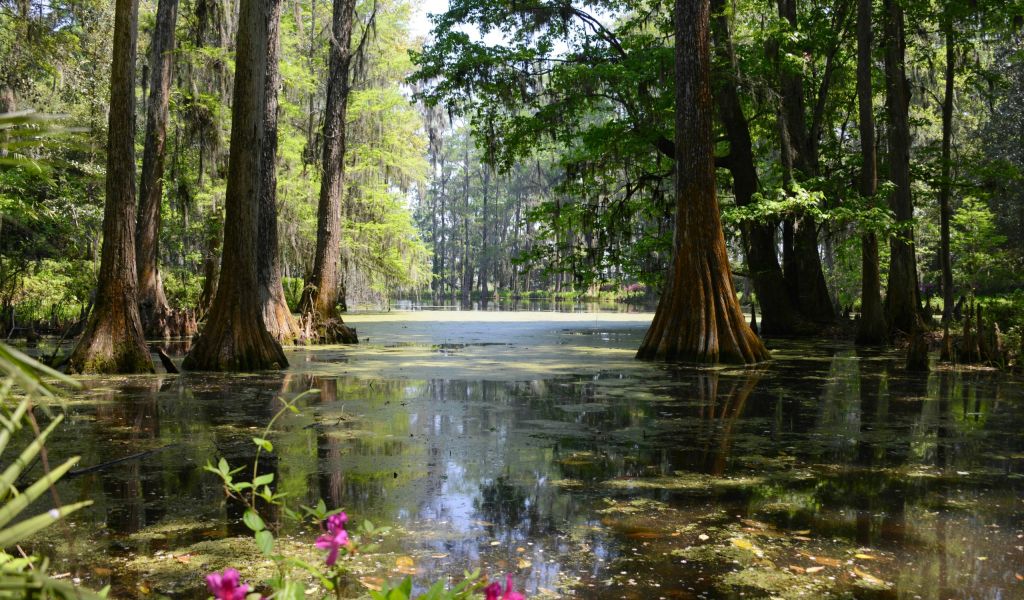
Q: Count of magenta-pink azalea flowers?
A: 4